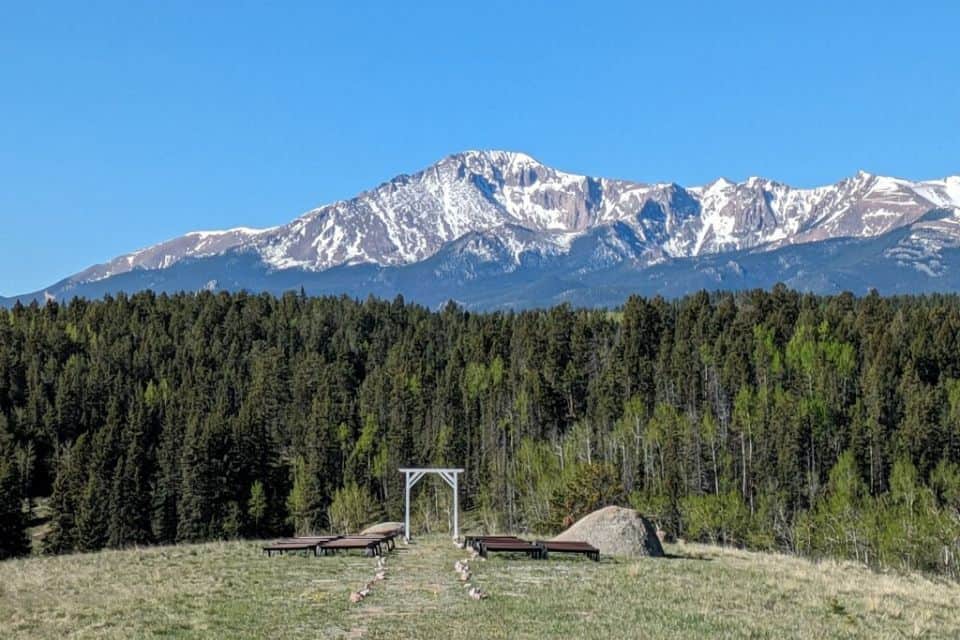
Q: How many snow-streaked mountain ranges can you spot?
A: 1